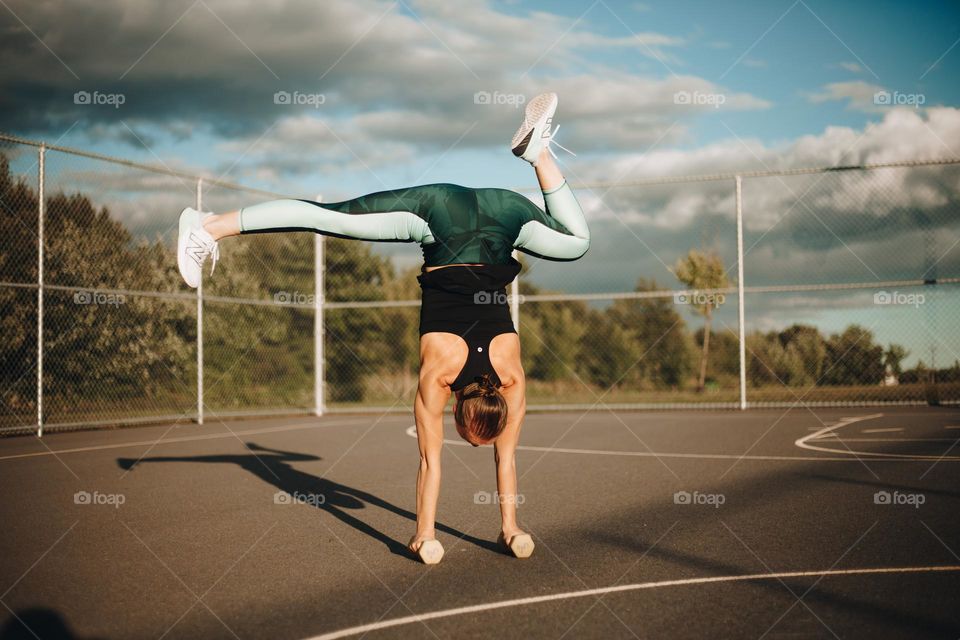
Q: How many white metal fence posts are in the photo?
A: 5